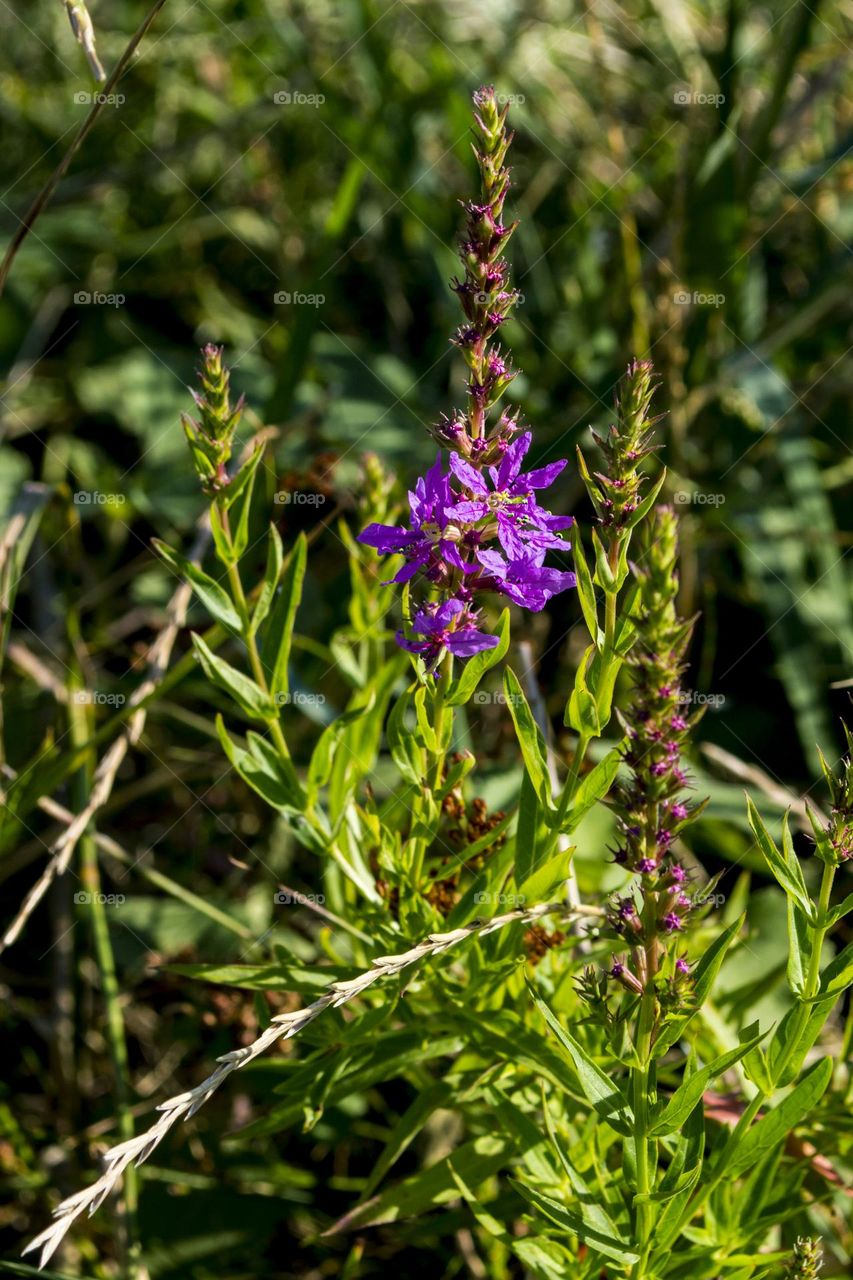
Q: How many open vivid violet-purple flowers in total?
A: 4